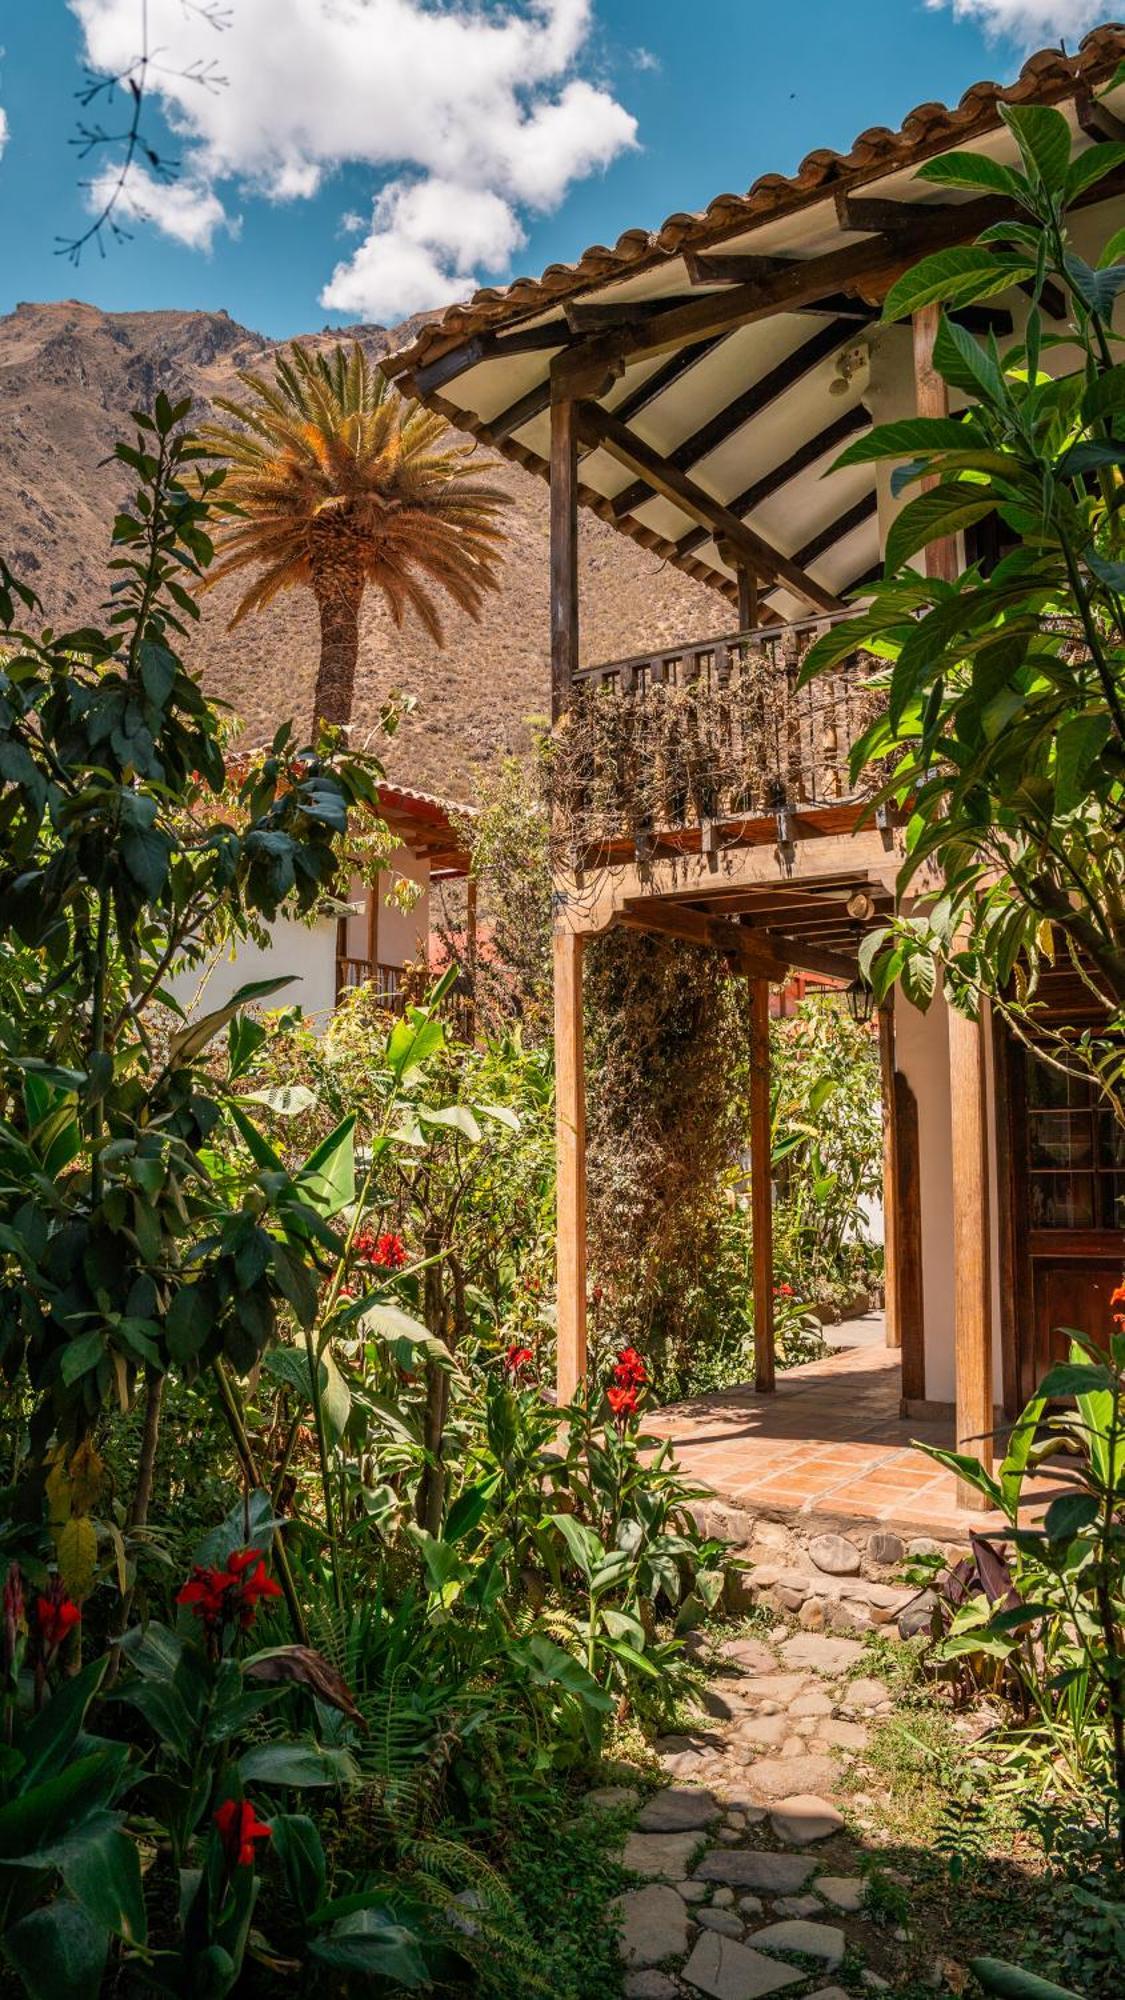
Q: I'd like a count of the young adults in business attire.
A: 0